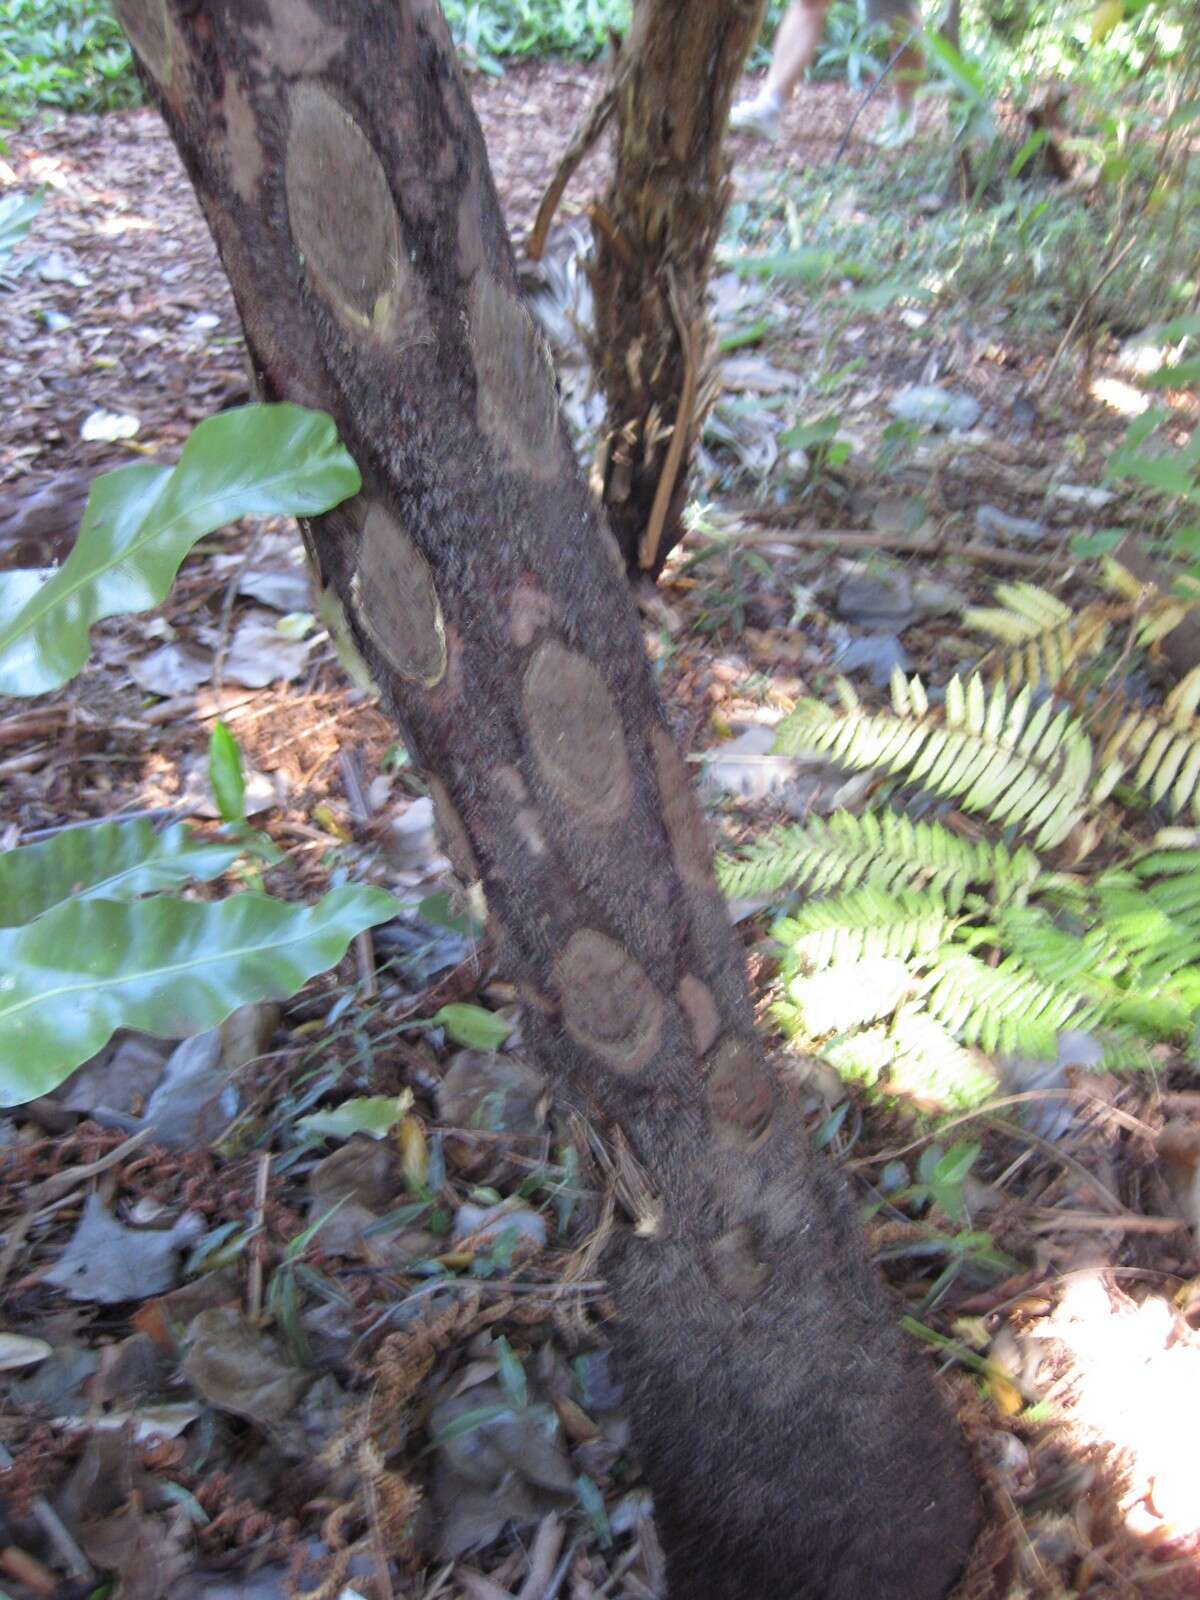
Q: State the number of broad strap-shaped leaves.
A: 3